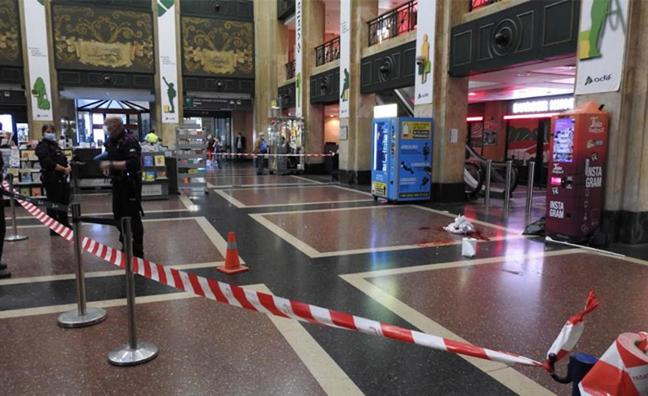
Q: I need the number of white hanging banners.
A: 6